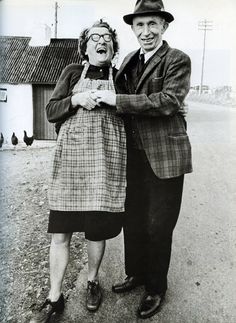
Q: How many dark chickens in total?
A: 3